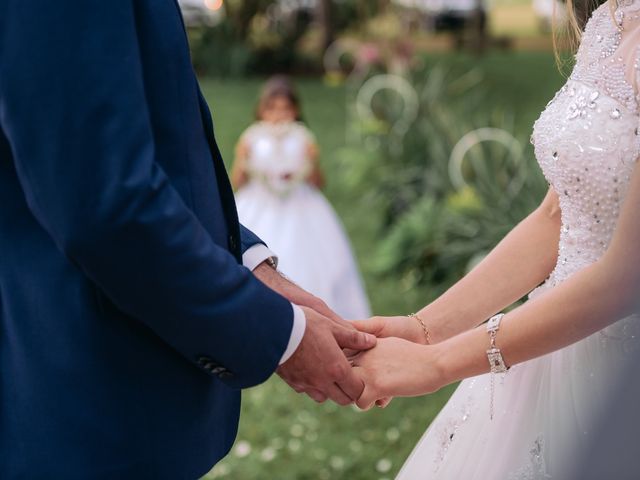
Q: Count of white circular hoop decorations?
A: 3